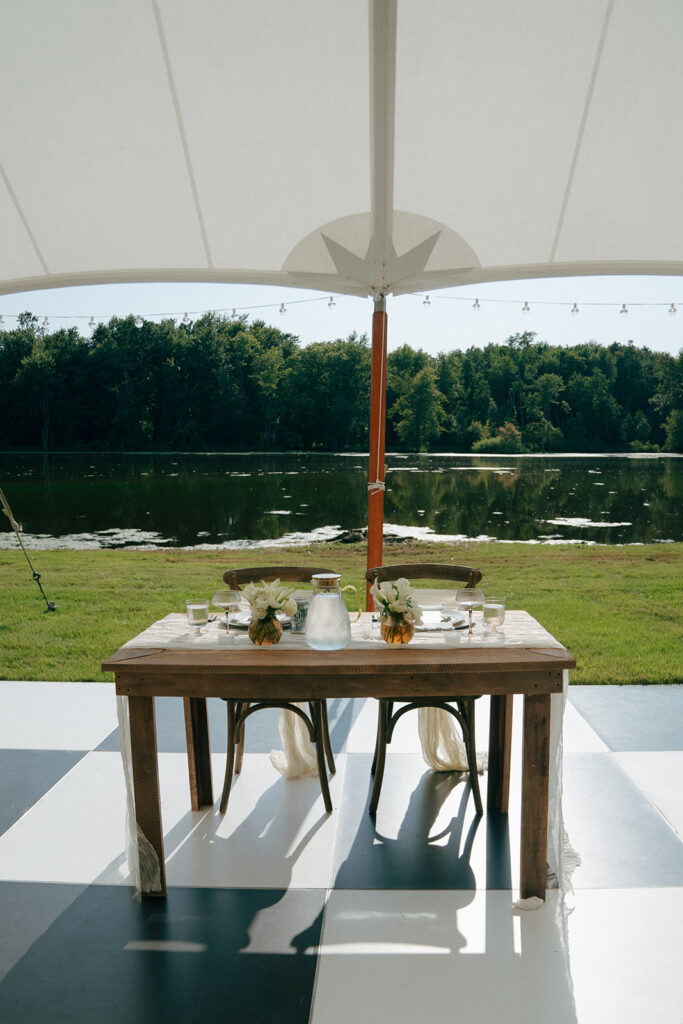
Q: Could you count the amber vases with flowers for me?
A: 2